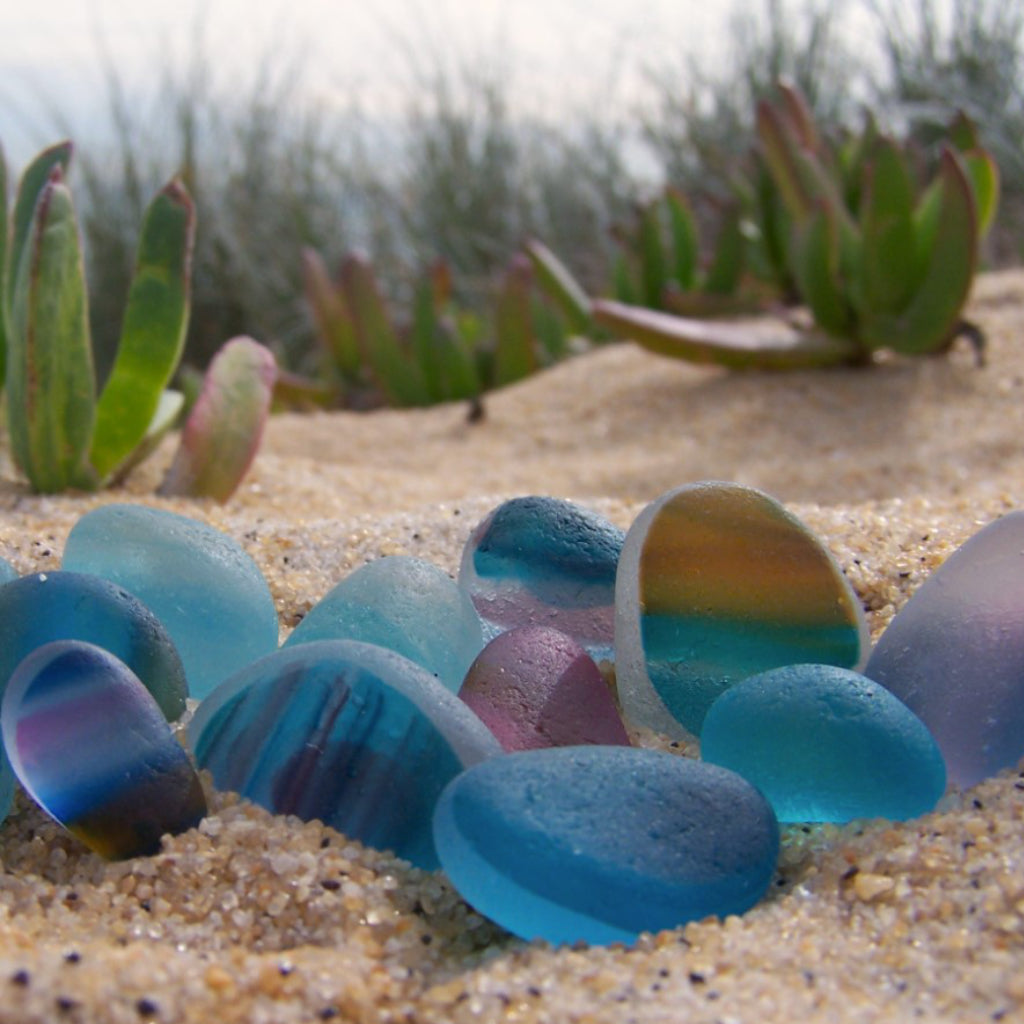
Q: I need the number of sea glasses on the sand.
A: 12